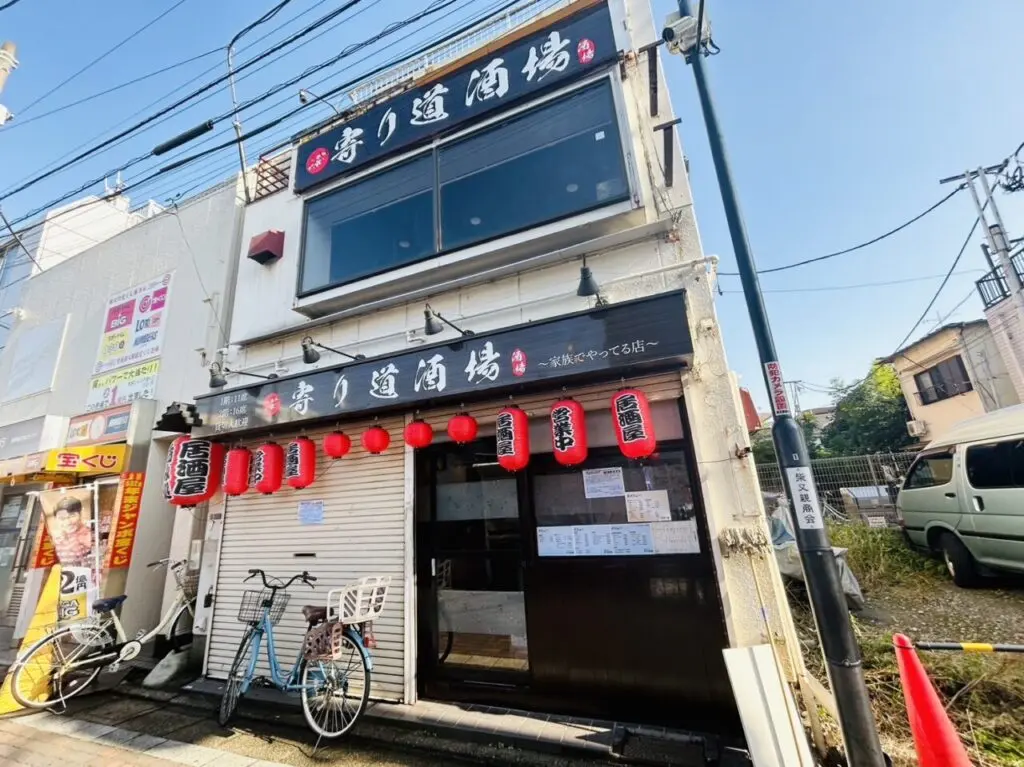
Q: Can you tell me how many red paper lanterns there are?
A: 11